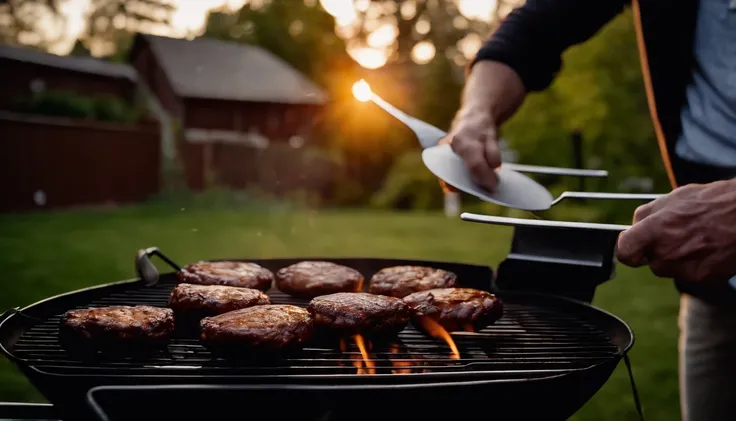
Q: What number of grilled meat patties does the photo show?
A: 8